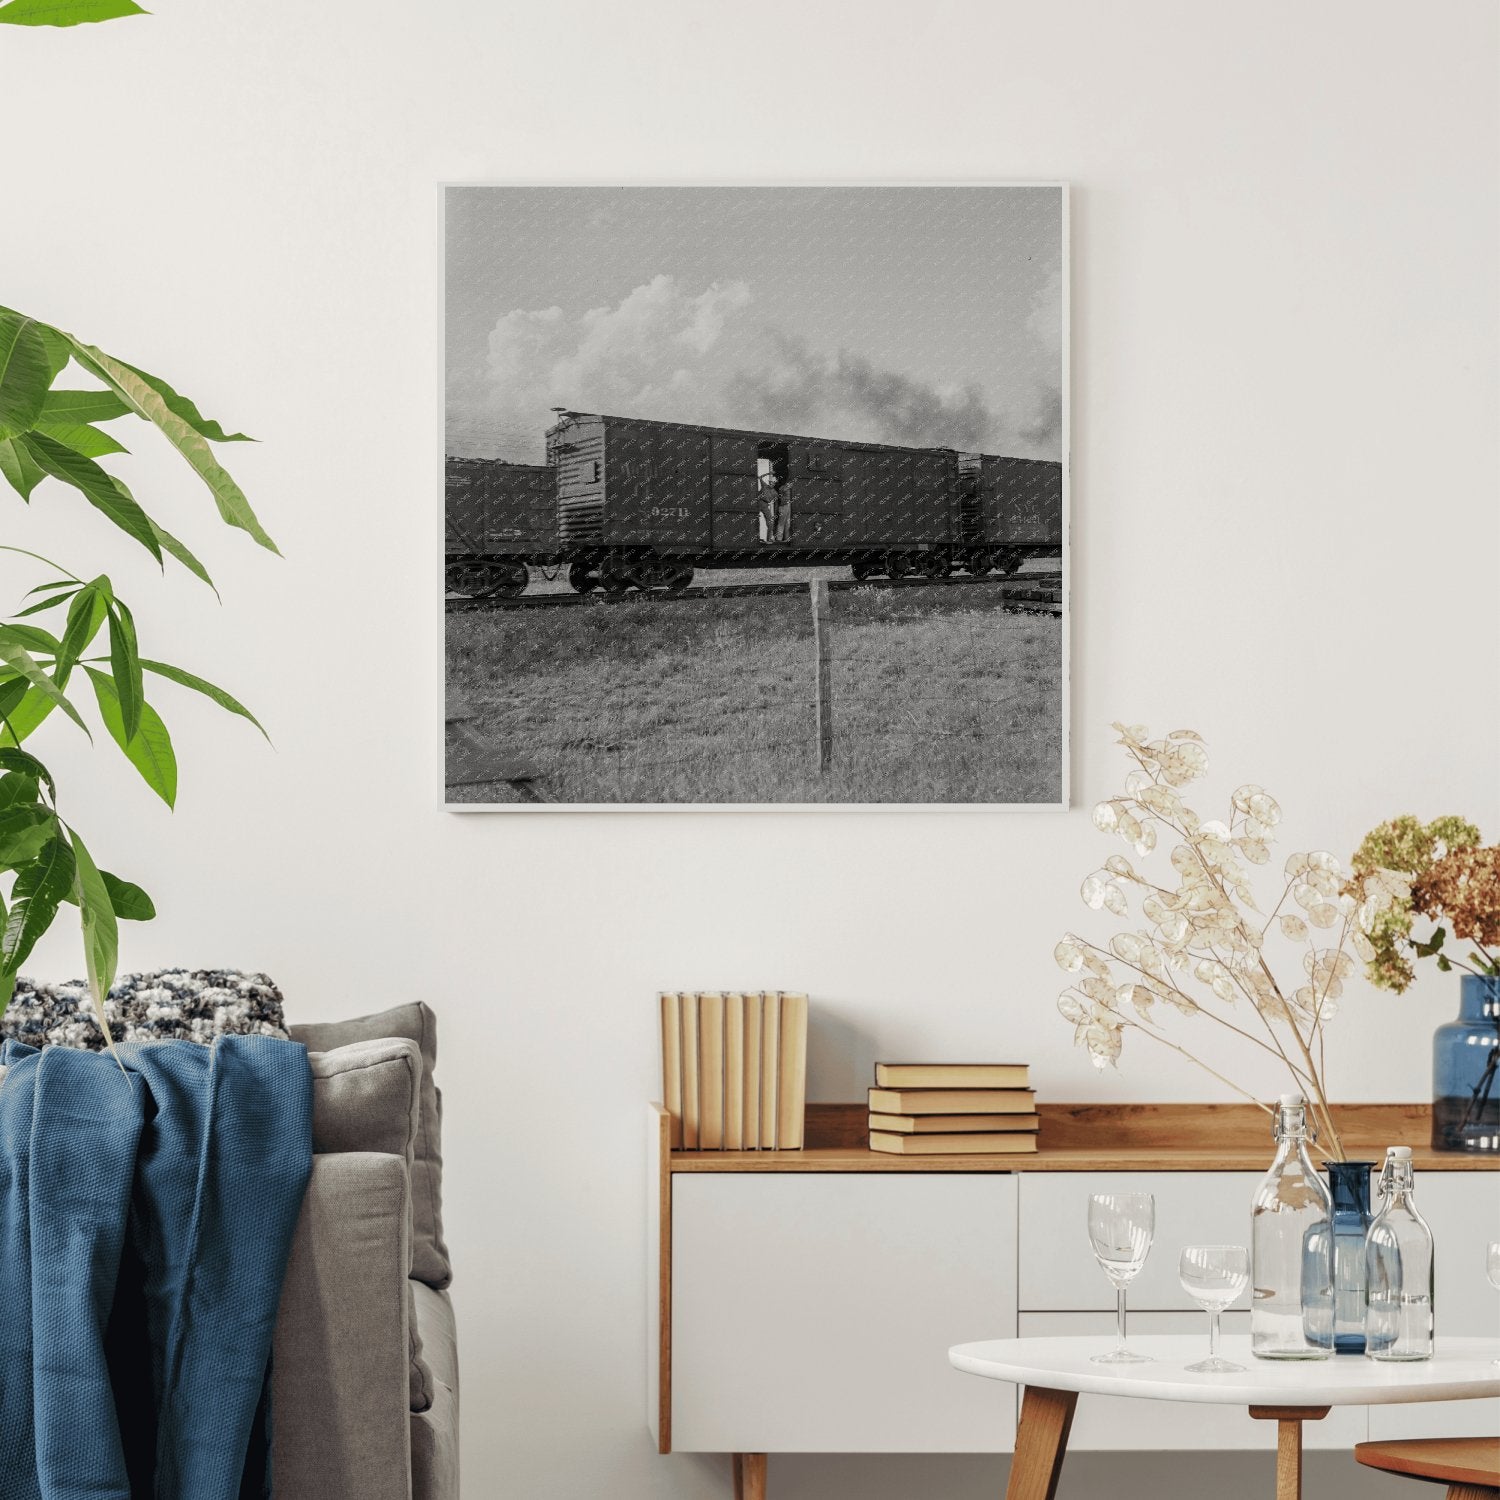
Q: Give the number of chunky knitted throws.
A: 1